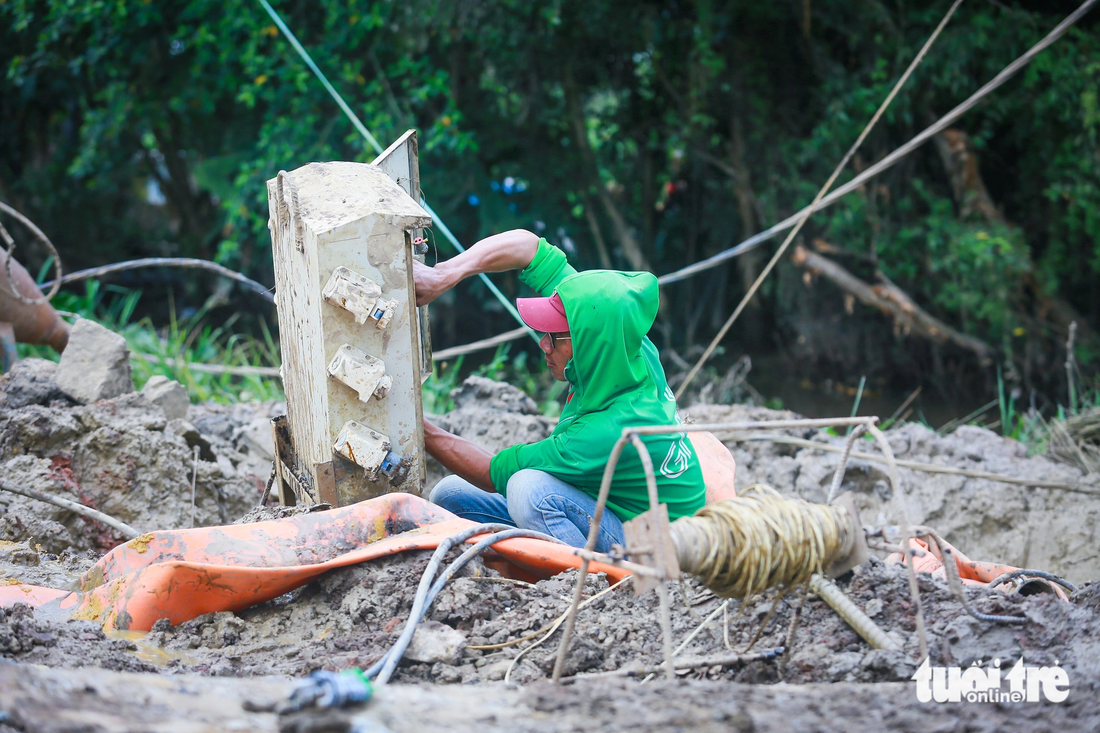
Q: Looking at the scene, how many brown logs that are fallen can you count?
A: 1